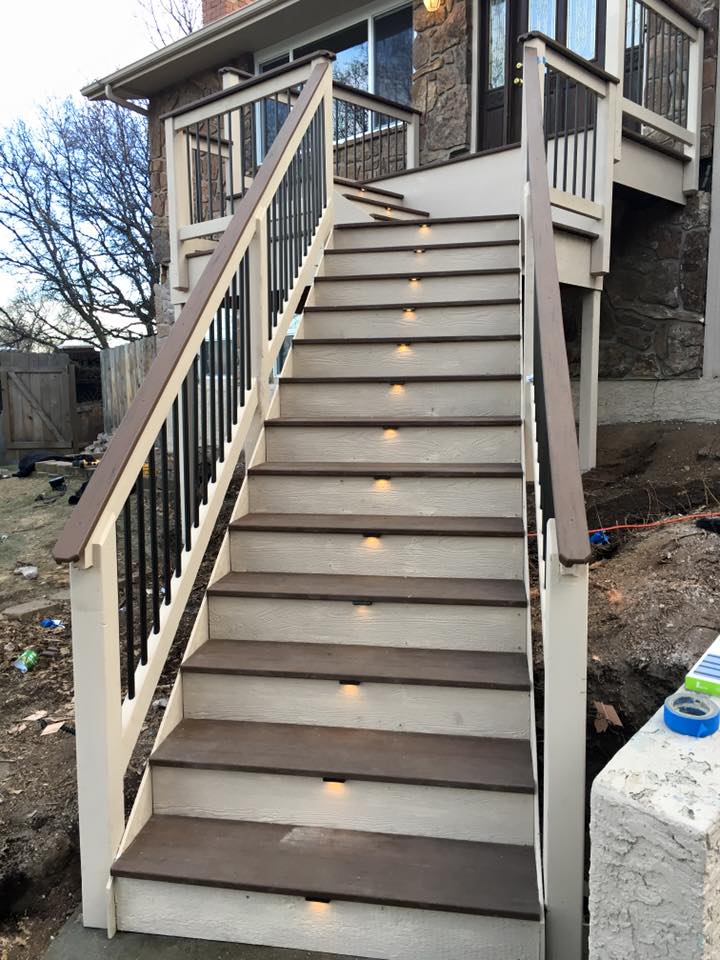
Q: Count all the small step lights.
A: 15